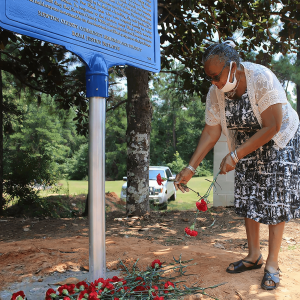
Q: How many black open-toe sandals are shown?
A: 2